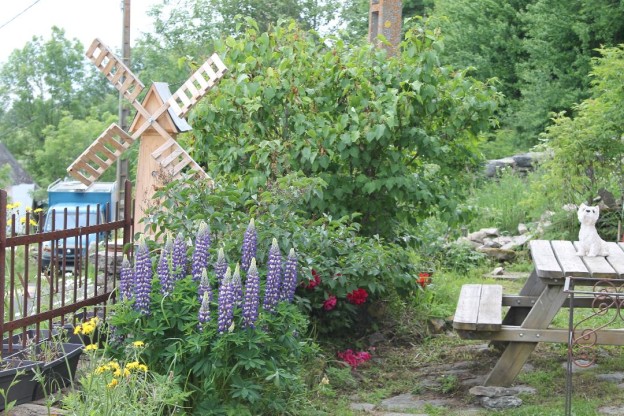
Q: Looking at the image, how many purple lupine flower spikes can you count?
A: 14